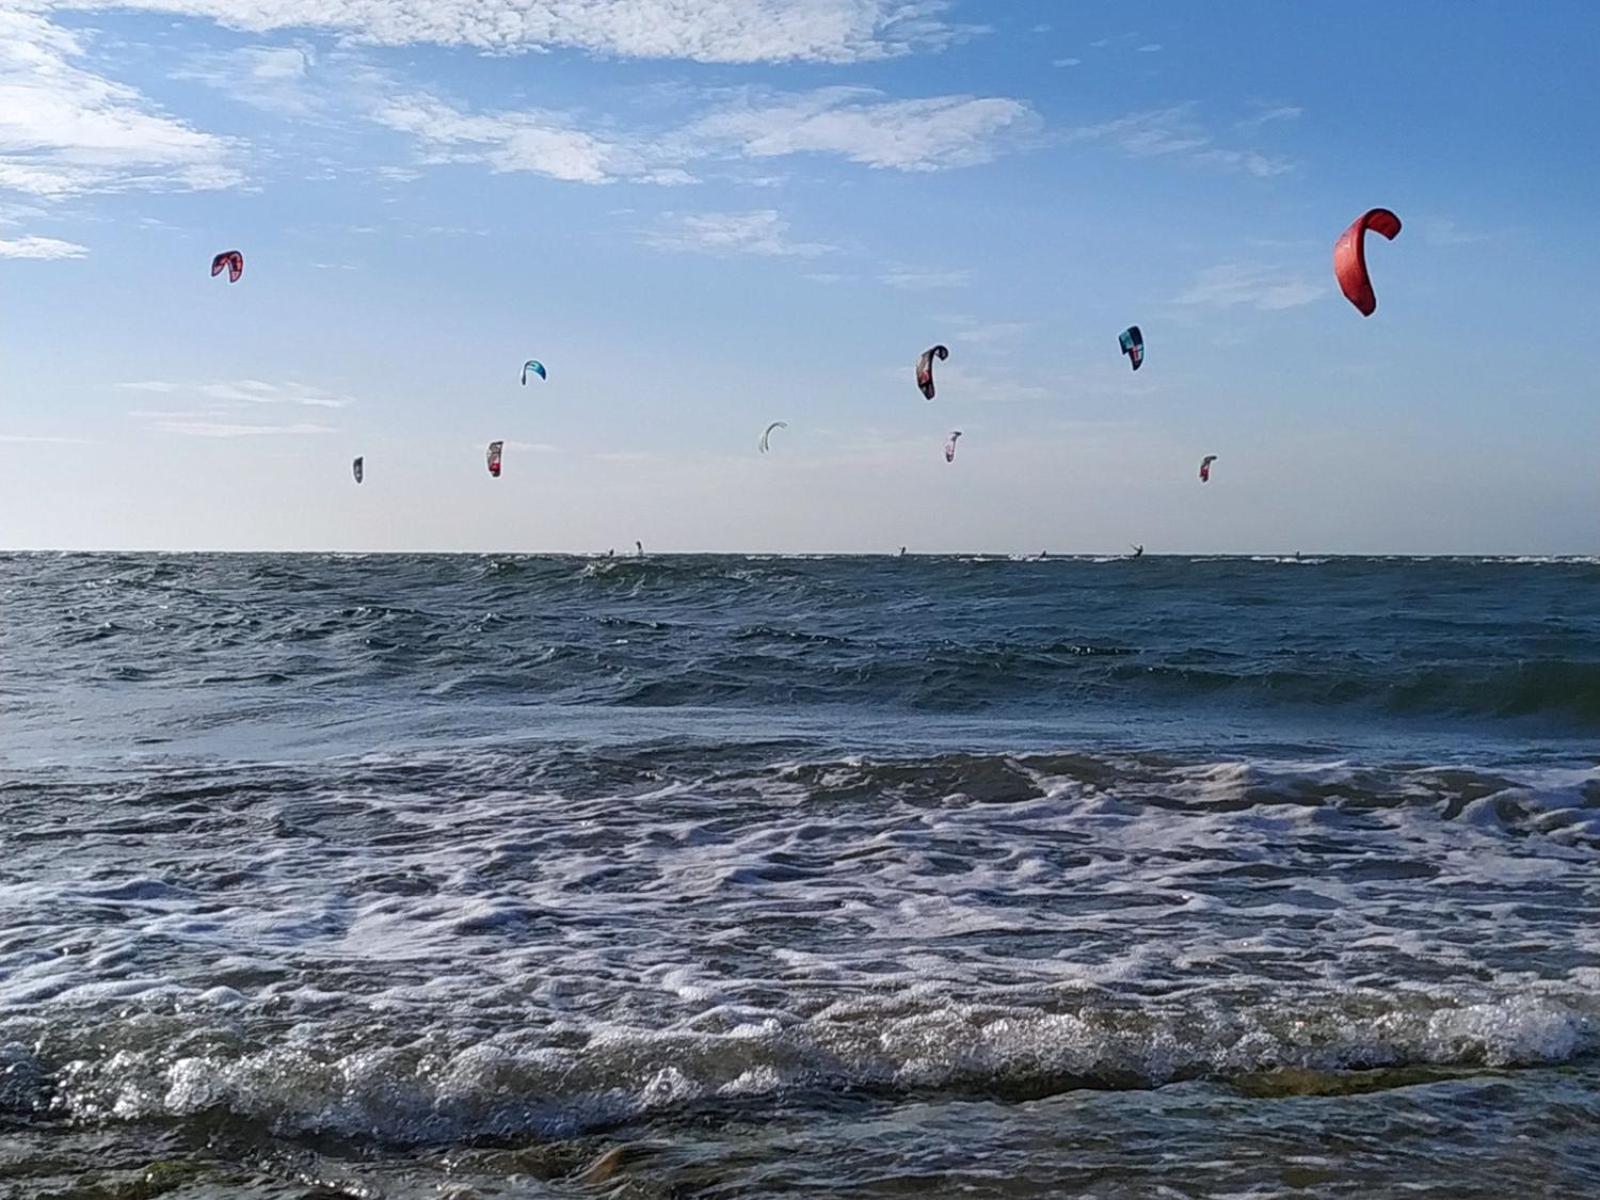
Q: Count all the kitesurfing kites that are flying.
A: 10